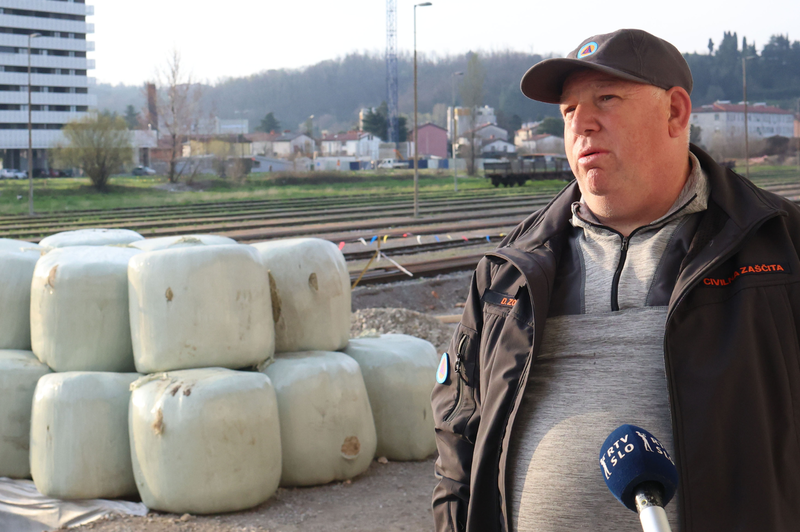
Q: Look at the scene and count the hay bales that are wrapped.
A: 11